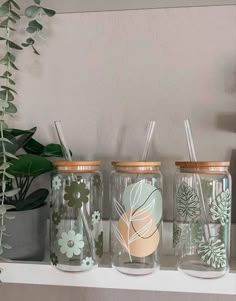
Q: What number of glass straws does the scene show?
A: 3